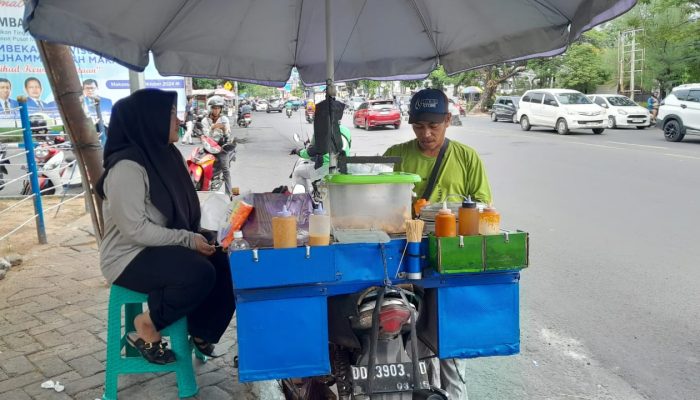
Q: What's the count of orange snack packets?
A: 1